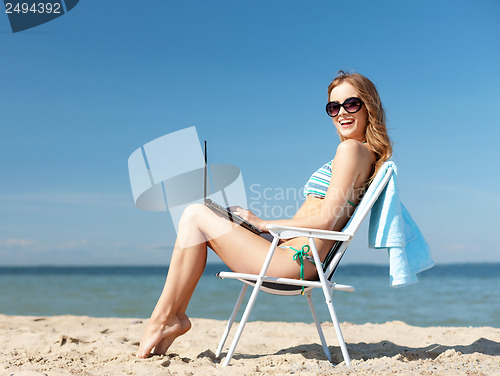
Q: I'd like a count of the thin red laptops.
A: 0